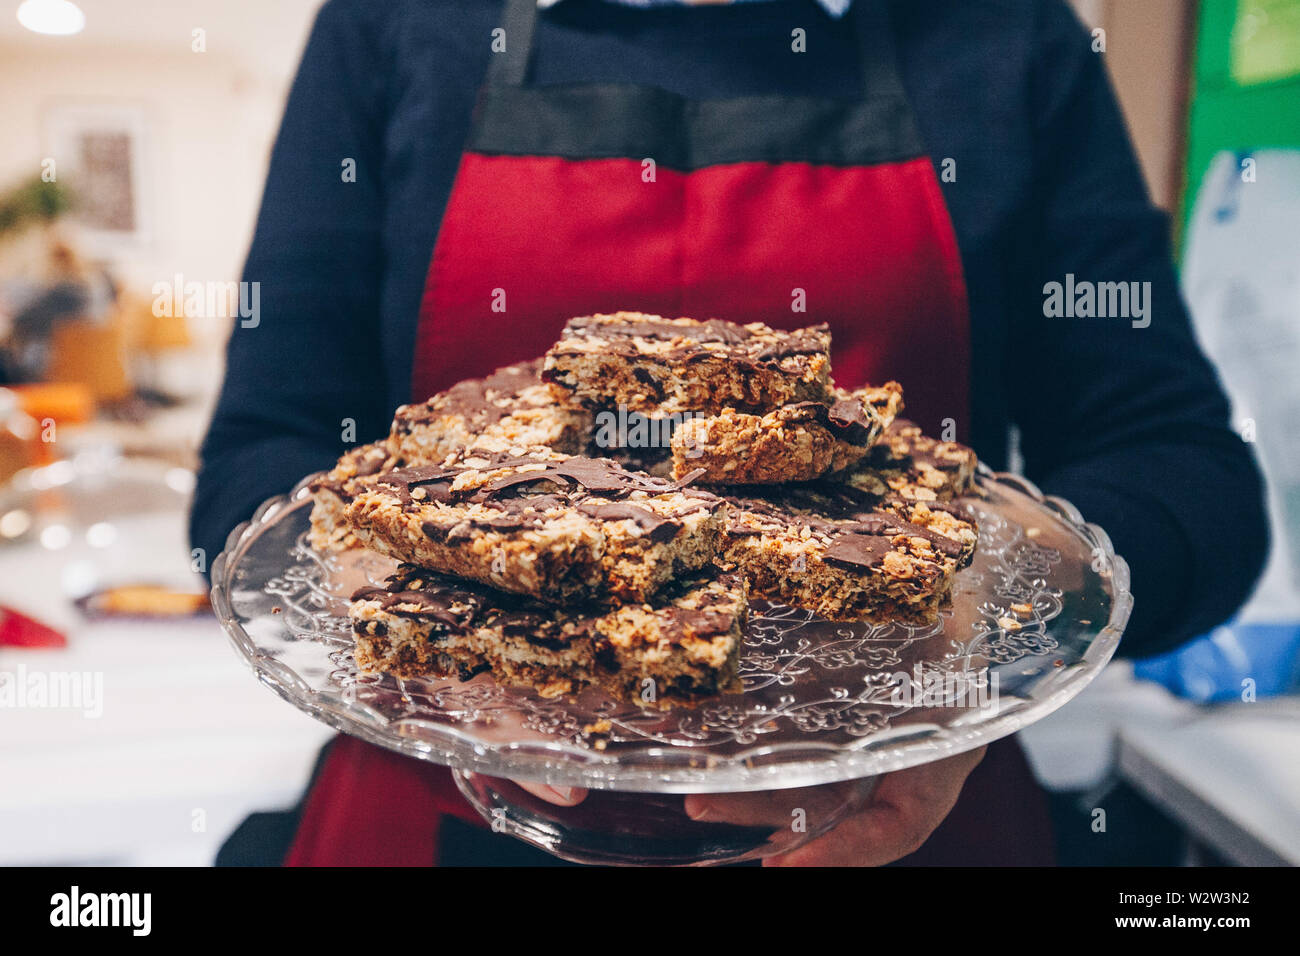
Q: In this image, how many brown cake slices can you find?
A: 8